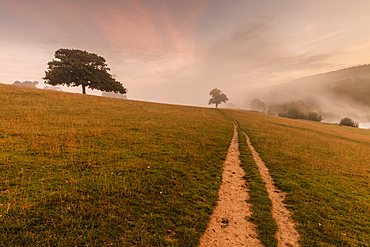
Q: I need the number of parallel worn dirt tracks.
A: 2